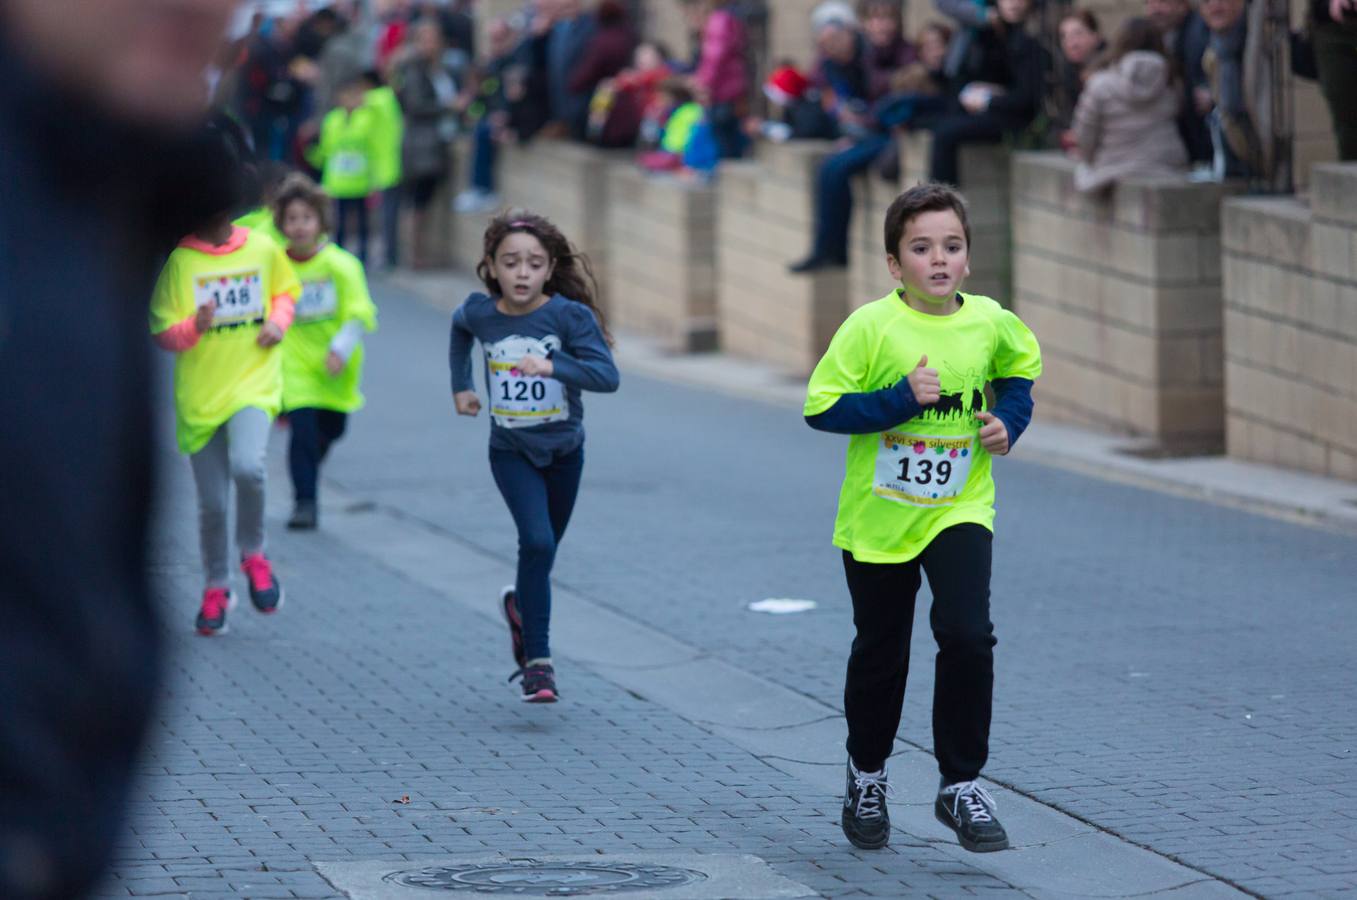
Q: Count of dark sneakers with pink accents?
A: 4